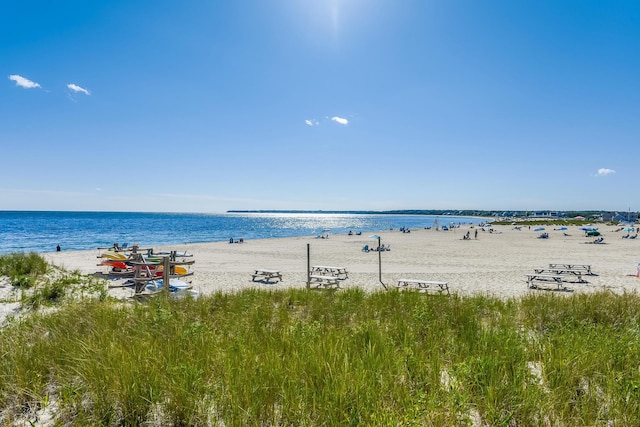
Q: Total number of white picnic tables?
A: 7